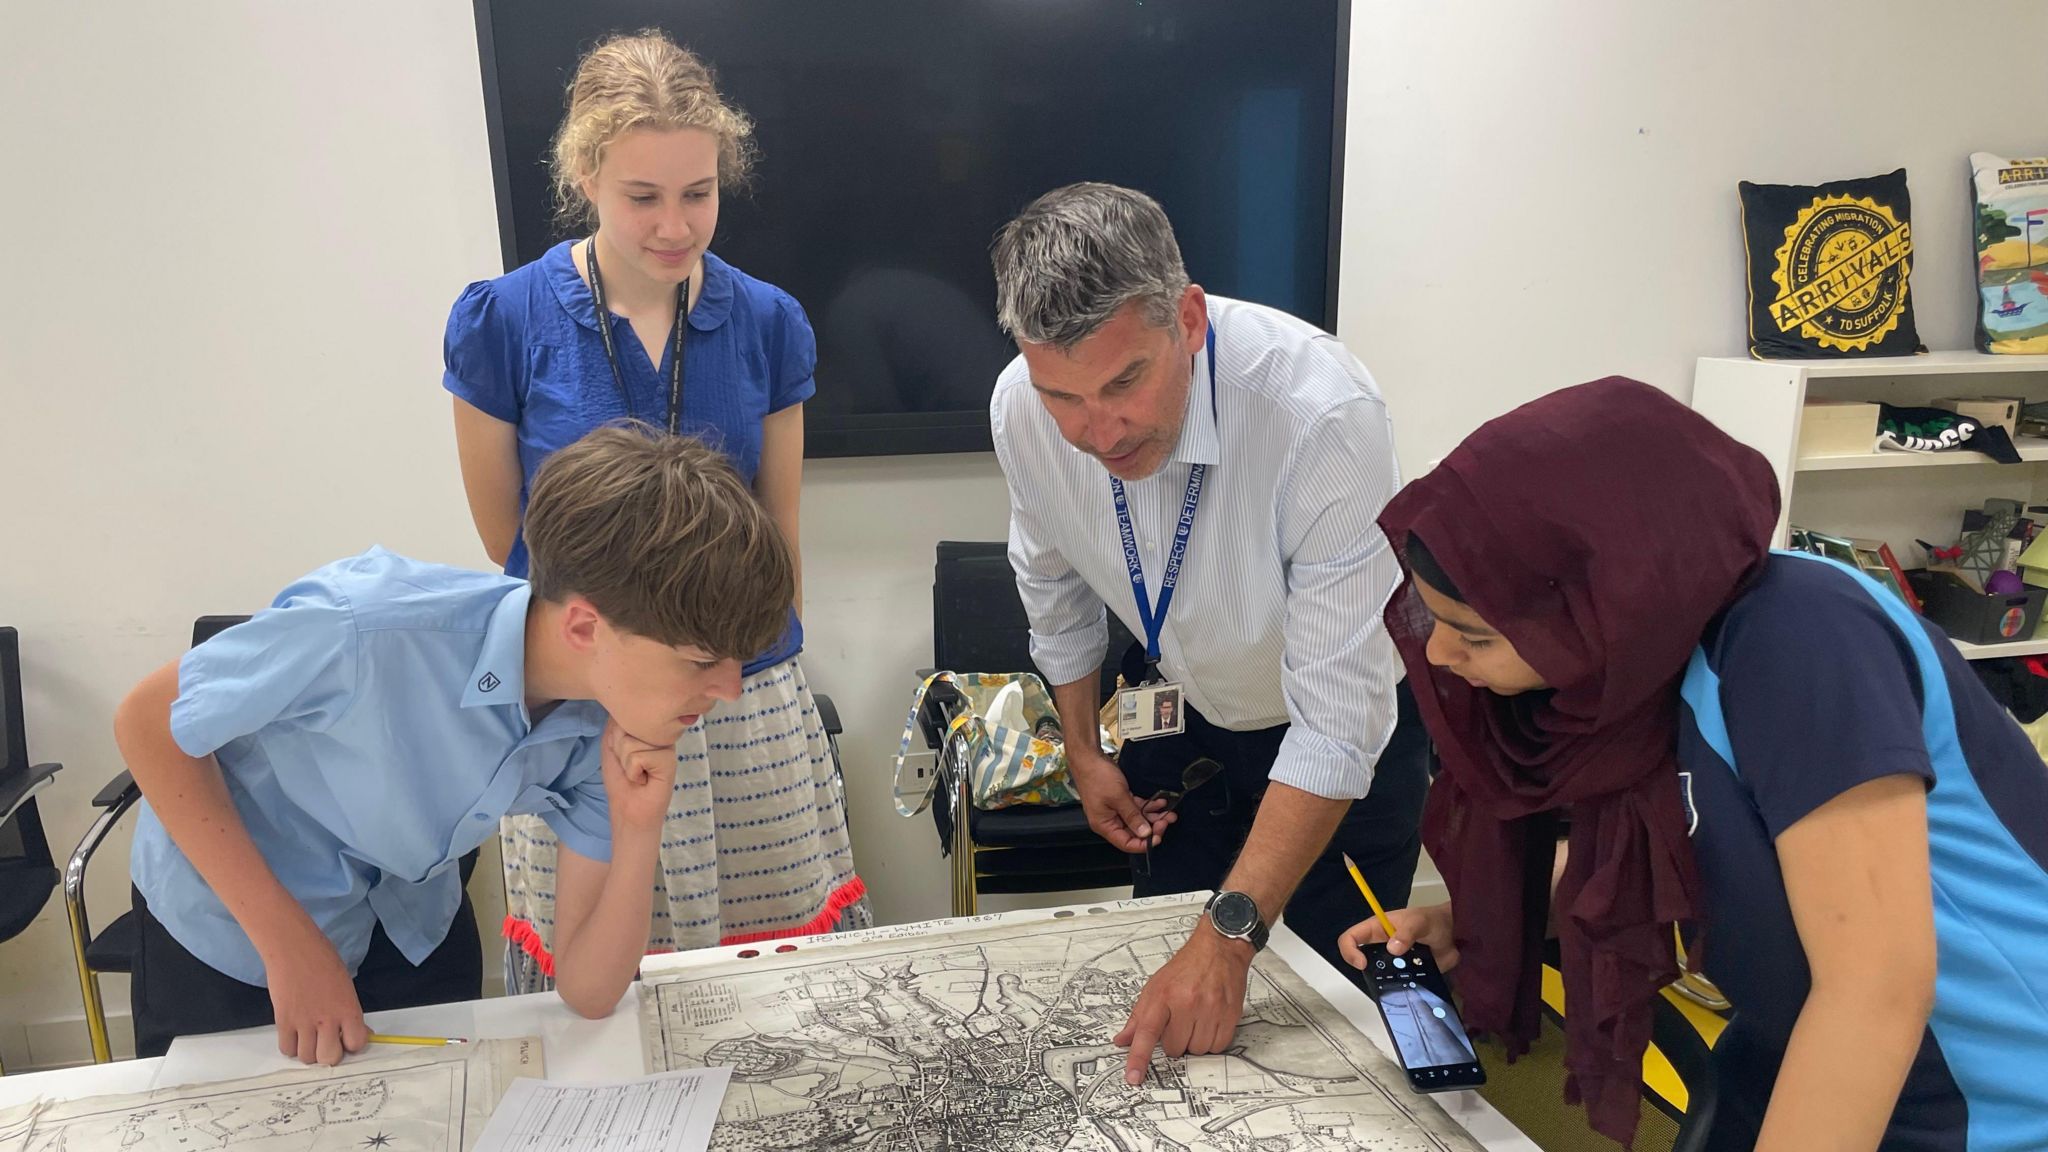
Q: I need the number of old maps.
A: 2